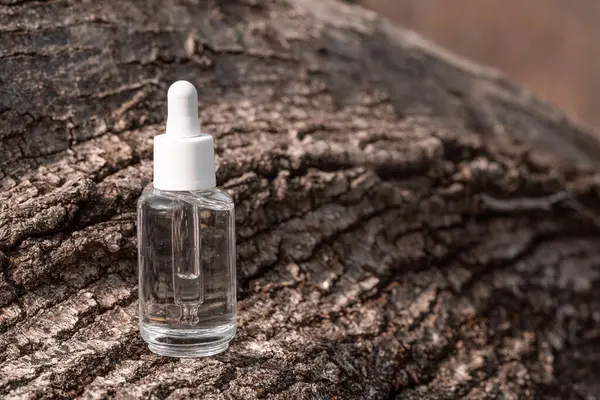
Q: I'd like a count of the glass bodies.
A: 1